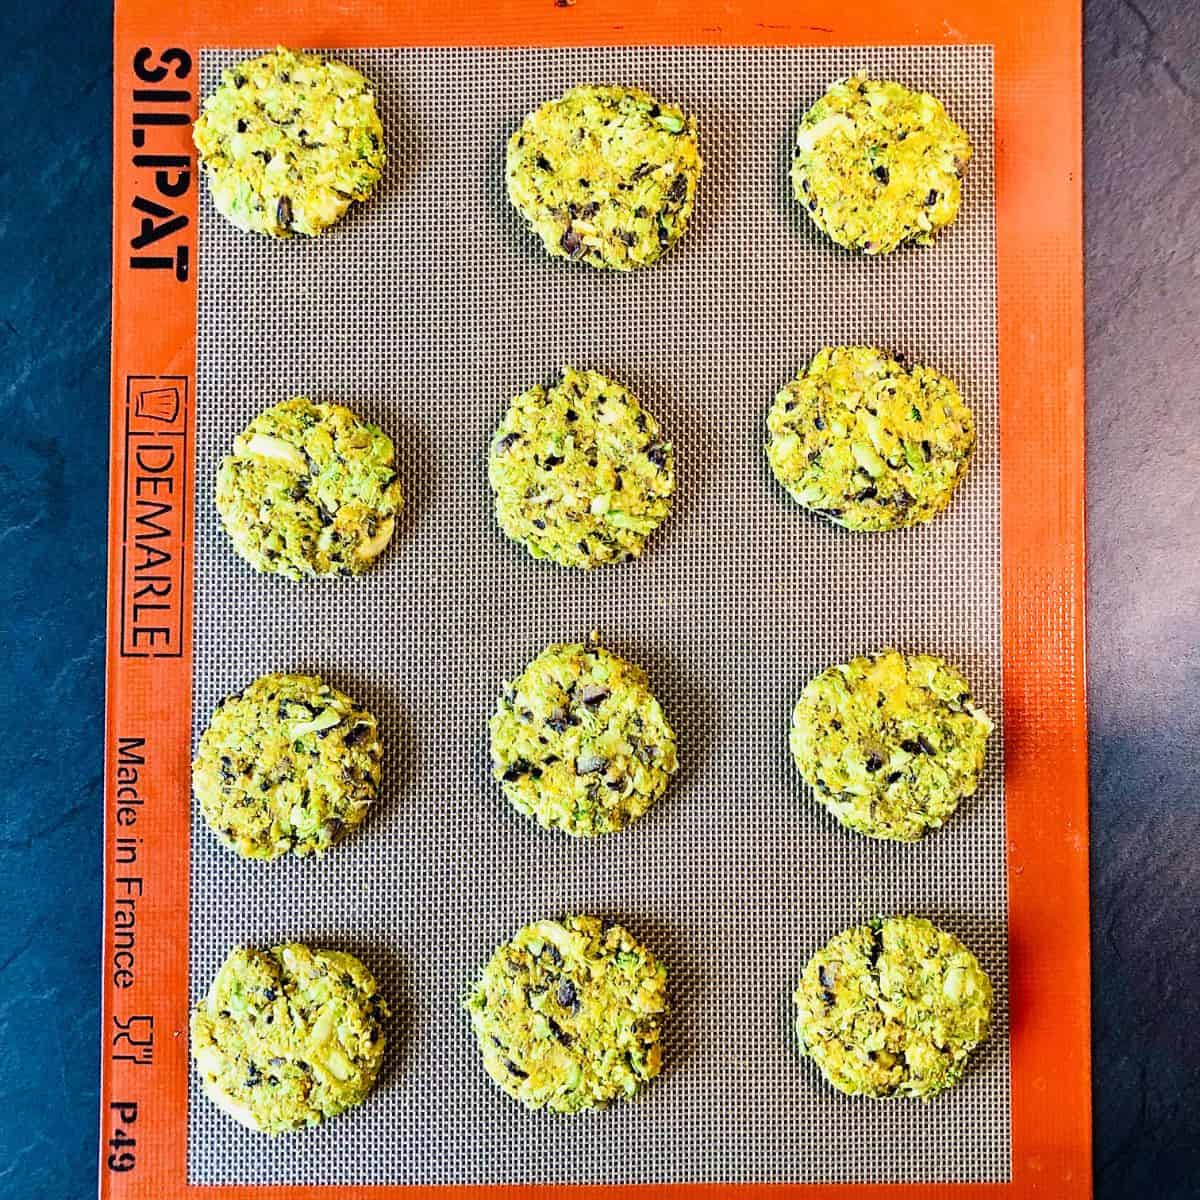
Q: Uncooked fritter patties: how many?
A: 12